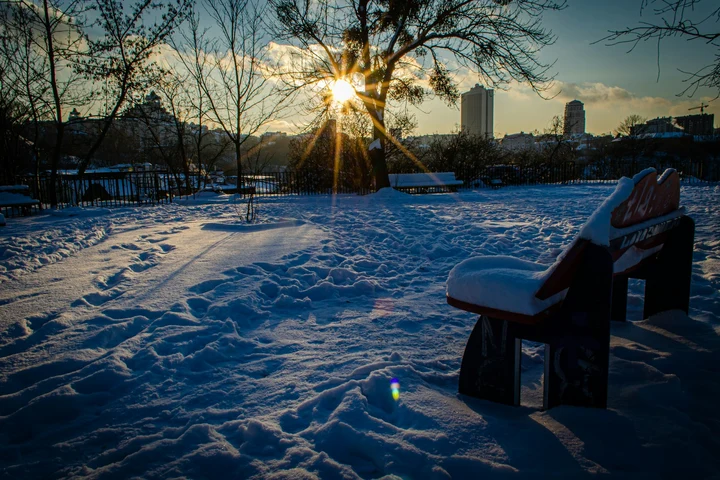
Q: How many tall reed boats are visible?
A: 0